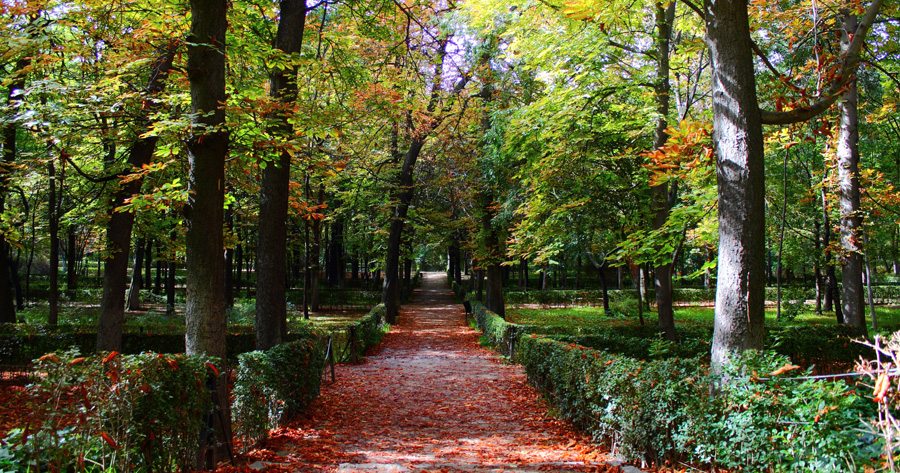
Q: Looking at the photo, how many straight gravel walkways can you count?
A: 1